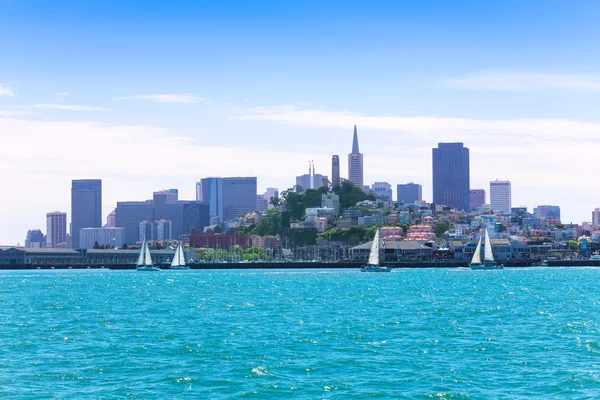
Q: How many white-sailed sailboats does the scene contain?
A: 4